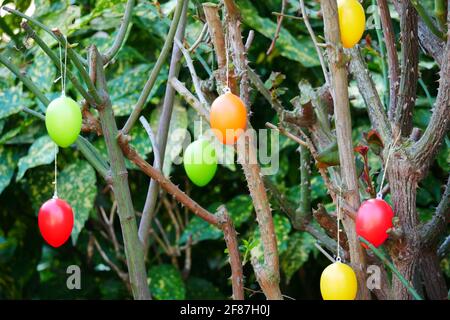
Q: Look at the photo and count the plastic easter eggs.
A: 7